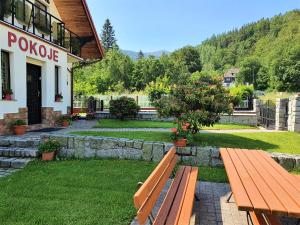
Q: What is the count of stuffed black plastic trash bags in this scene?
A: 0